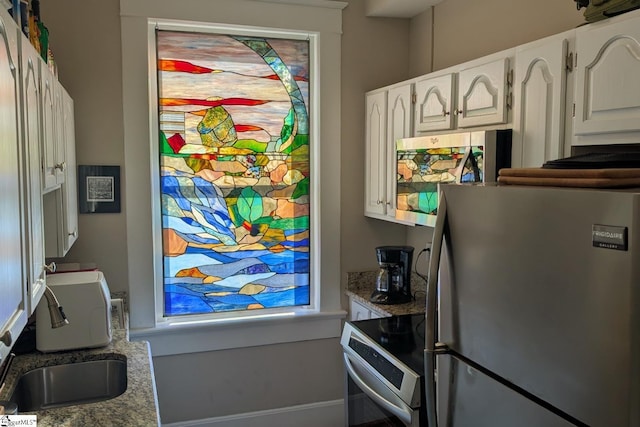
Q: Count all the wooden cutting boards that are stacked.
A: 2